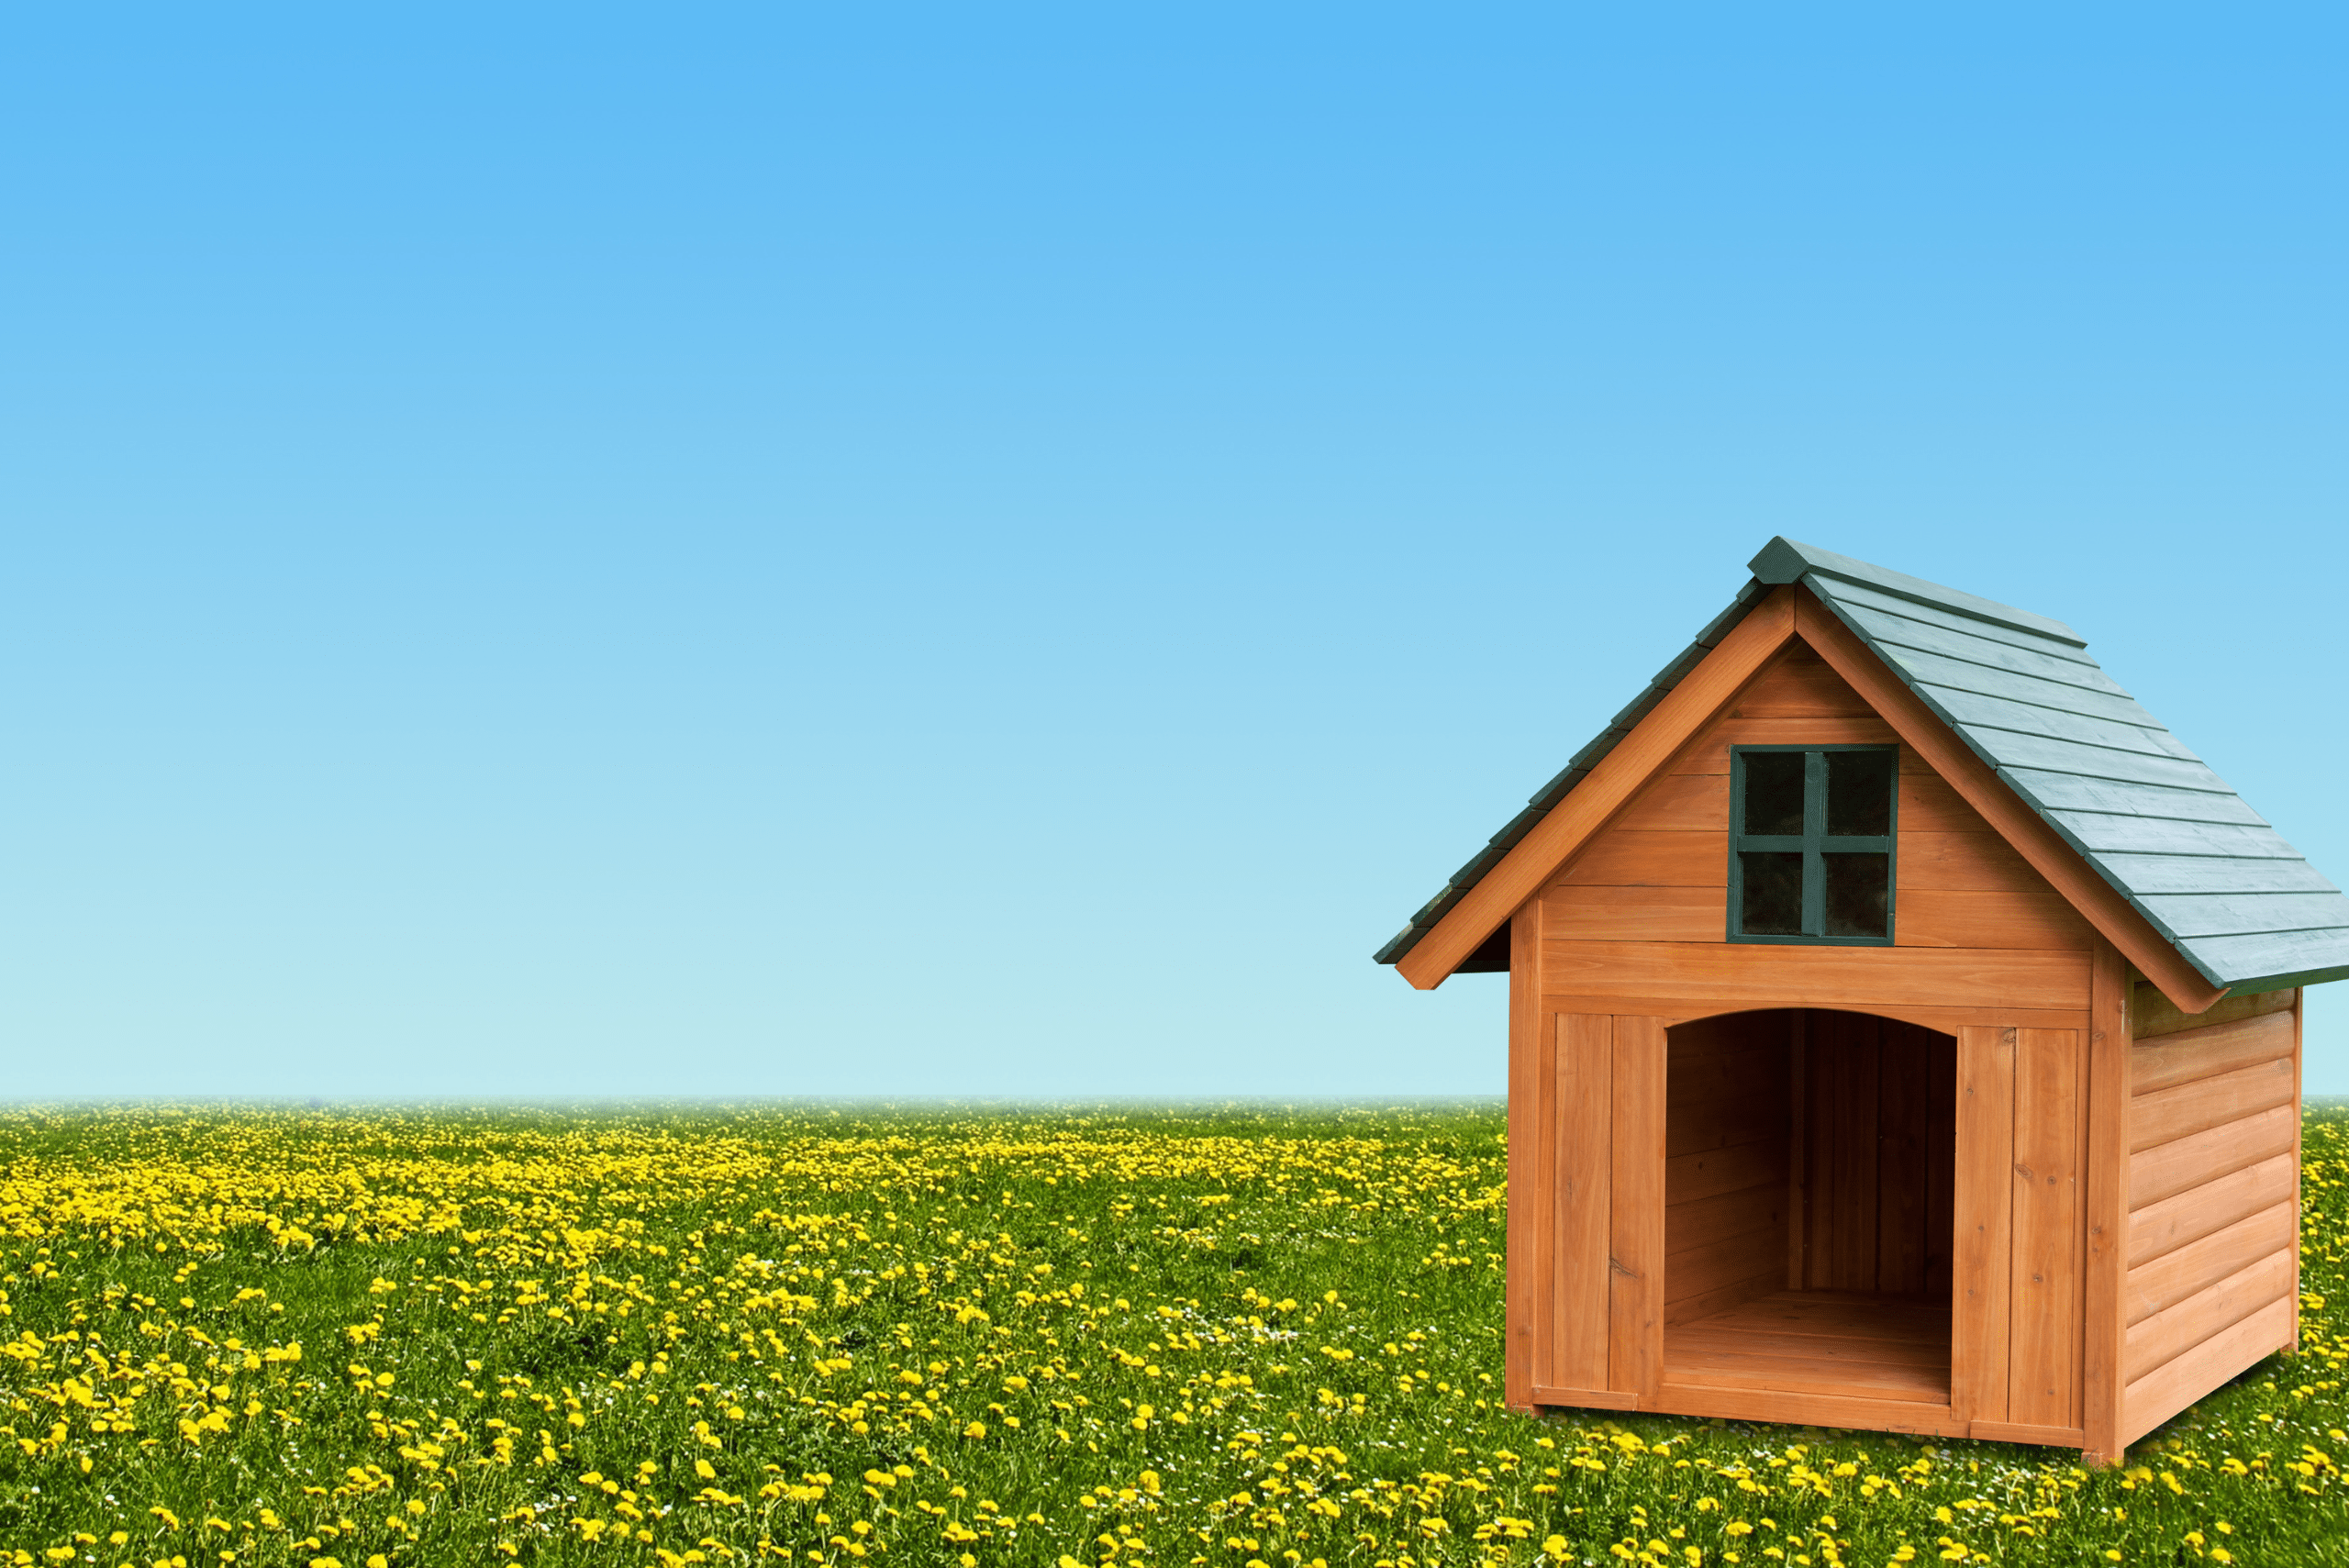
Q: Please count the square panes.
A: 4